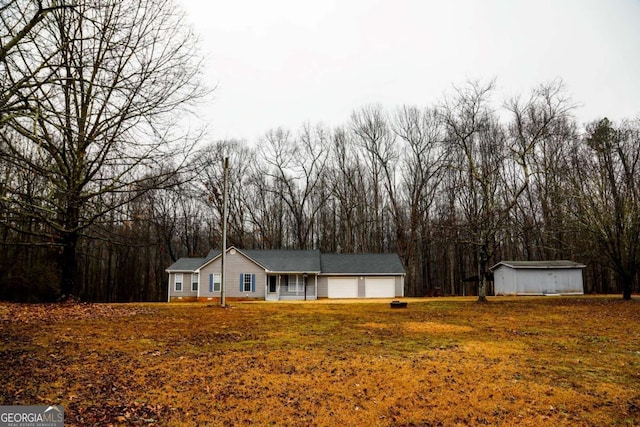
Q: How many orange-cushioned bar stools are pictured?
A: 0